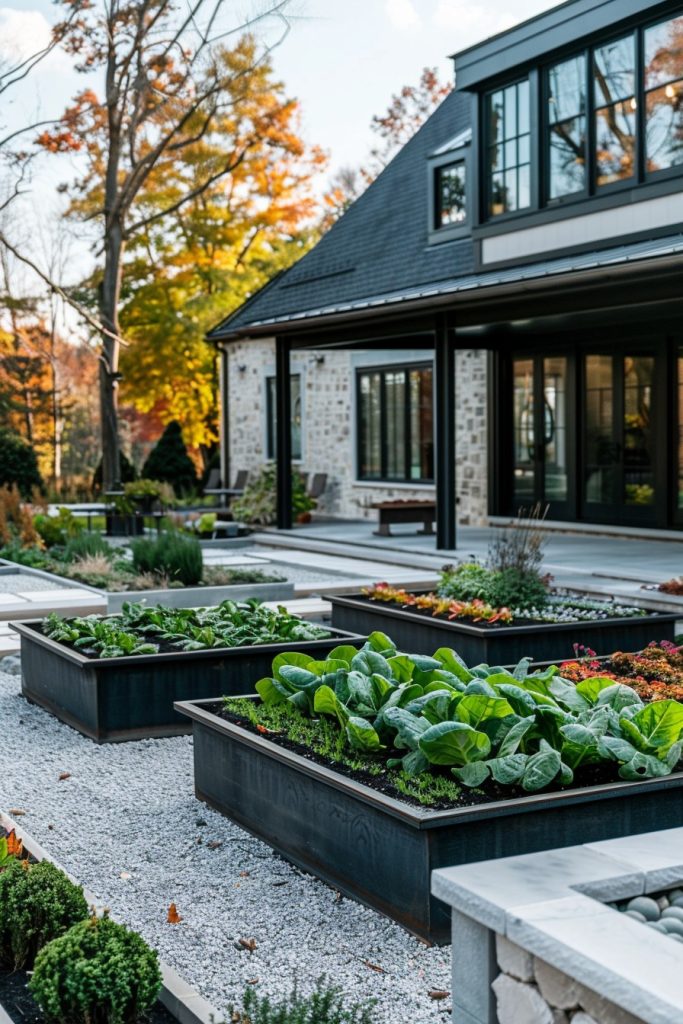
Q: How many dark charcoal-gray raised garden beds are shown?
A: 3